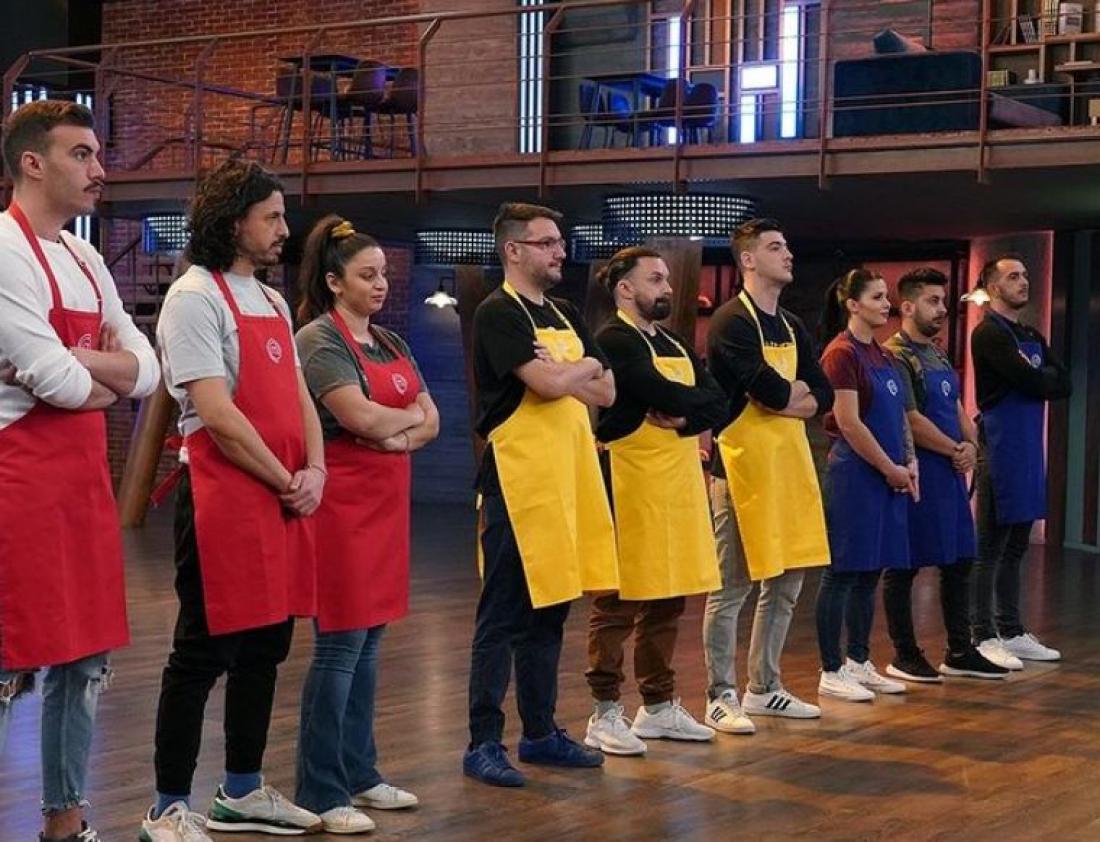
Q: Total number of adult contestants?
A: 9